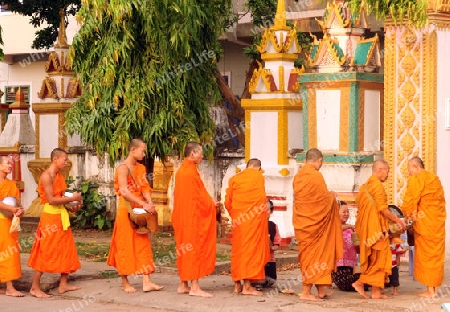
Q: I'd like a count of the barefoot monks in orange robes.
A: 8